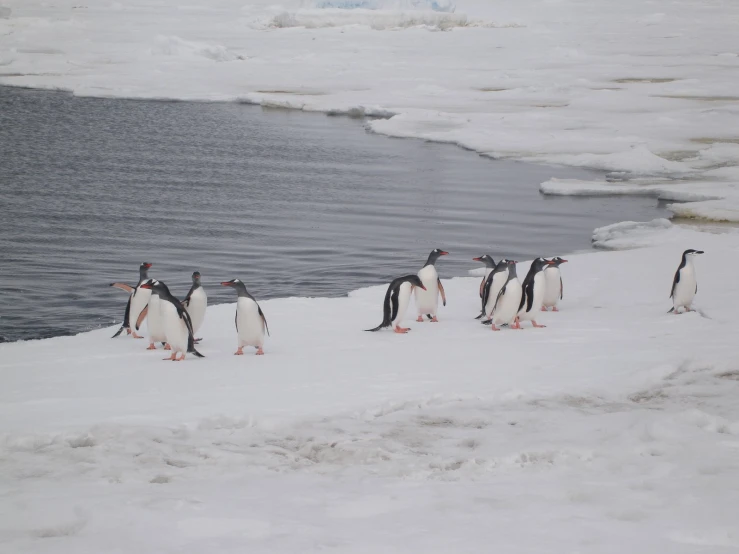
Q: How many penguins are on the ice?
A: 13